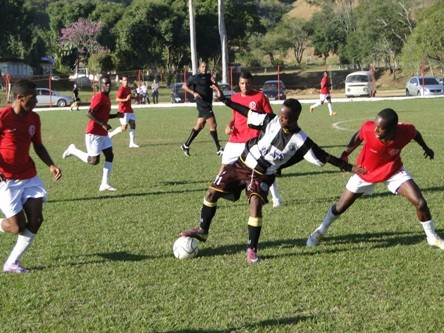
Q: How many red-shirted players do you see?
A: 6